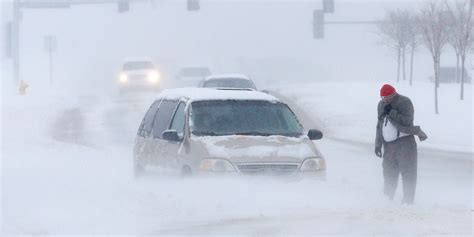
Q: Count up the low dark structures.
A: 1